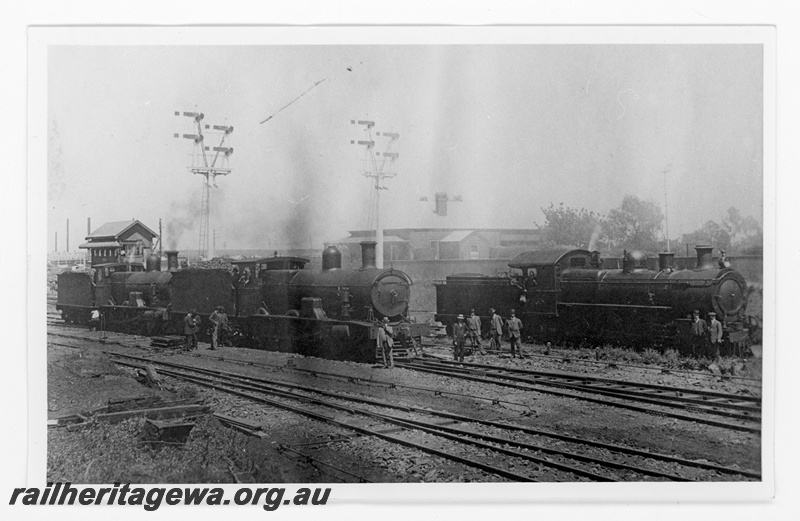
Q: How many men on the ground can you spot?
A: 12